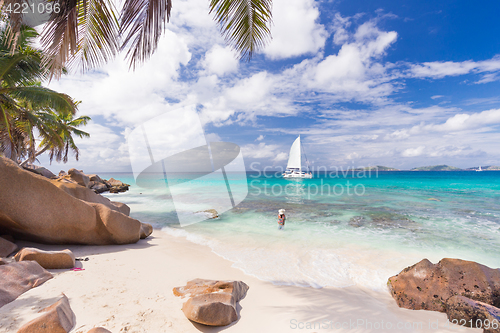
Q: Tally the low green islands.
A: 3